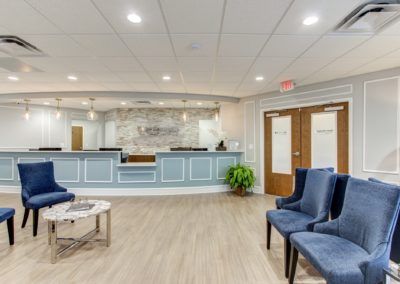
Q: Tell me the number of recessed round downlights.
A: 11